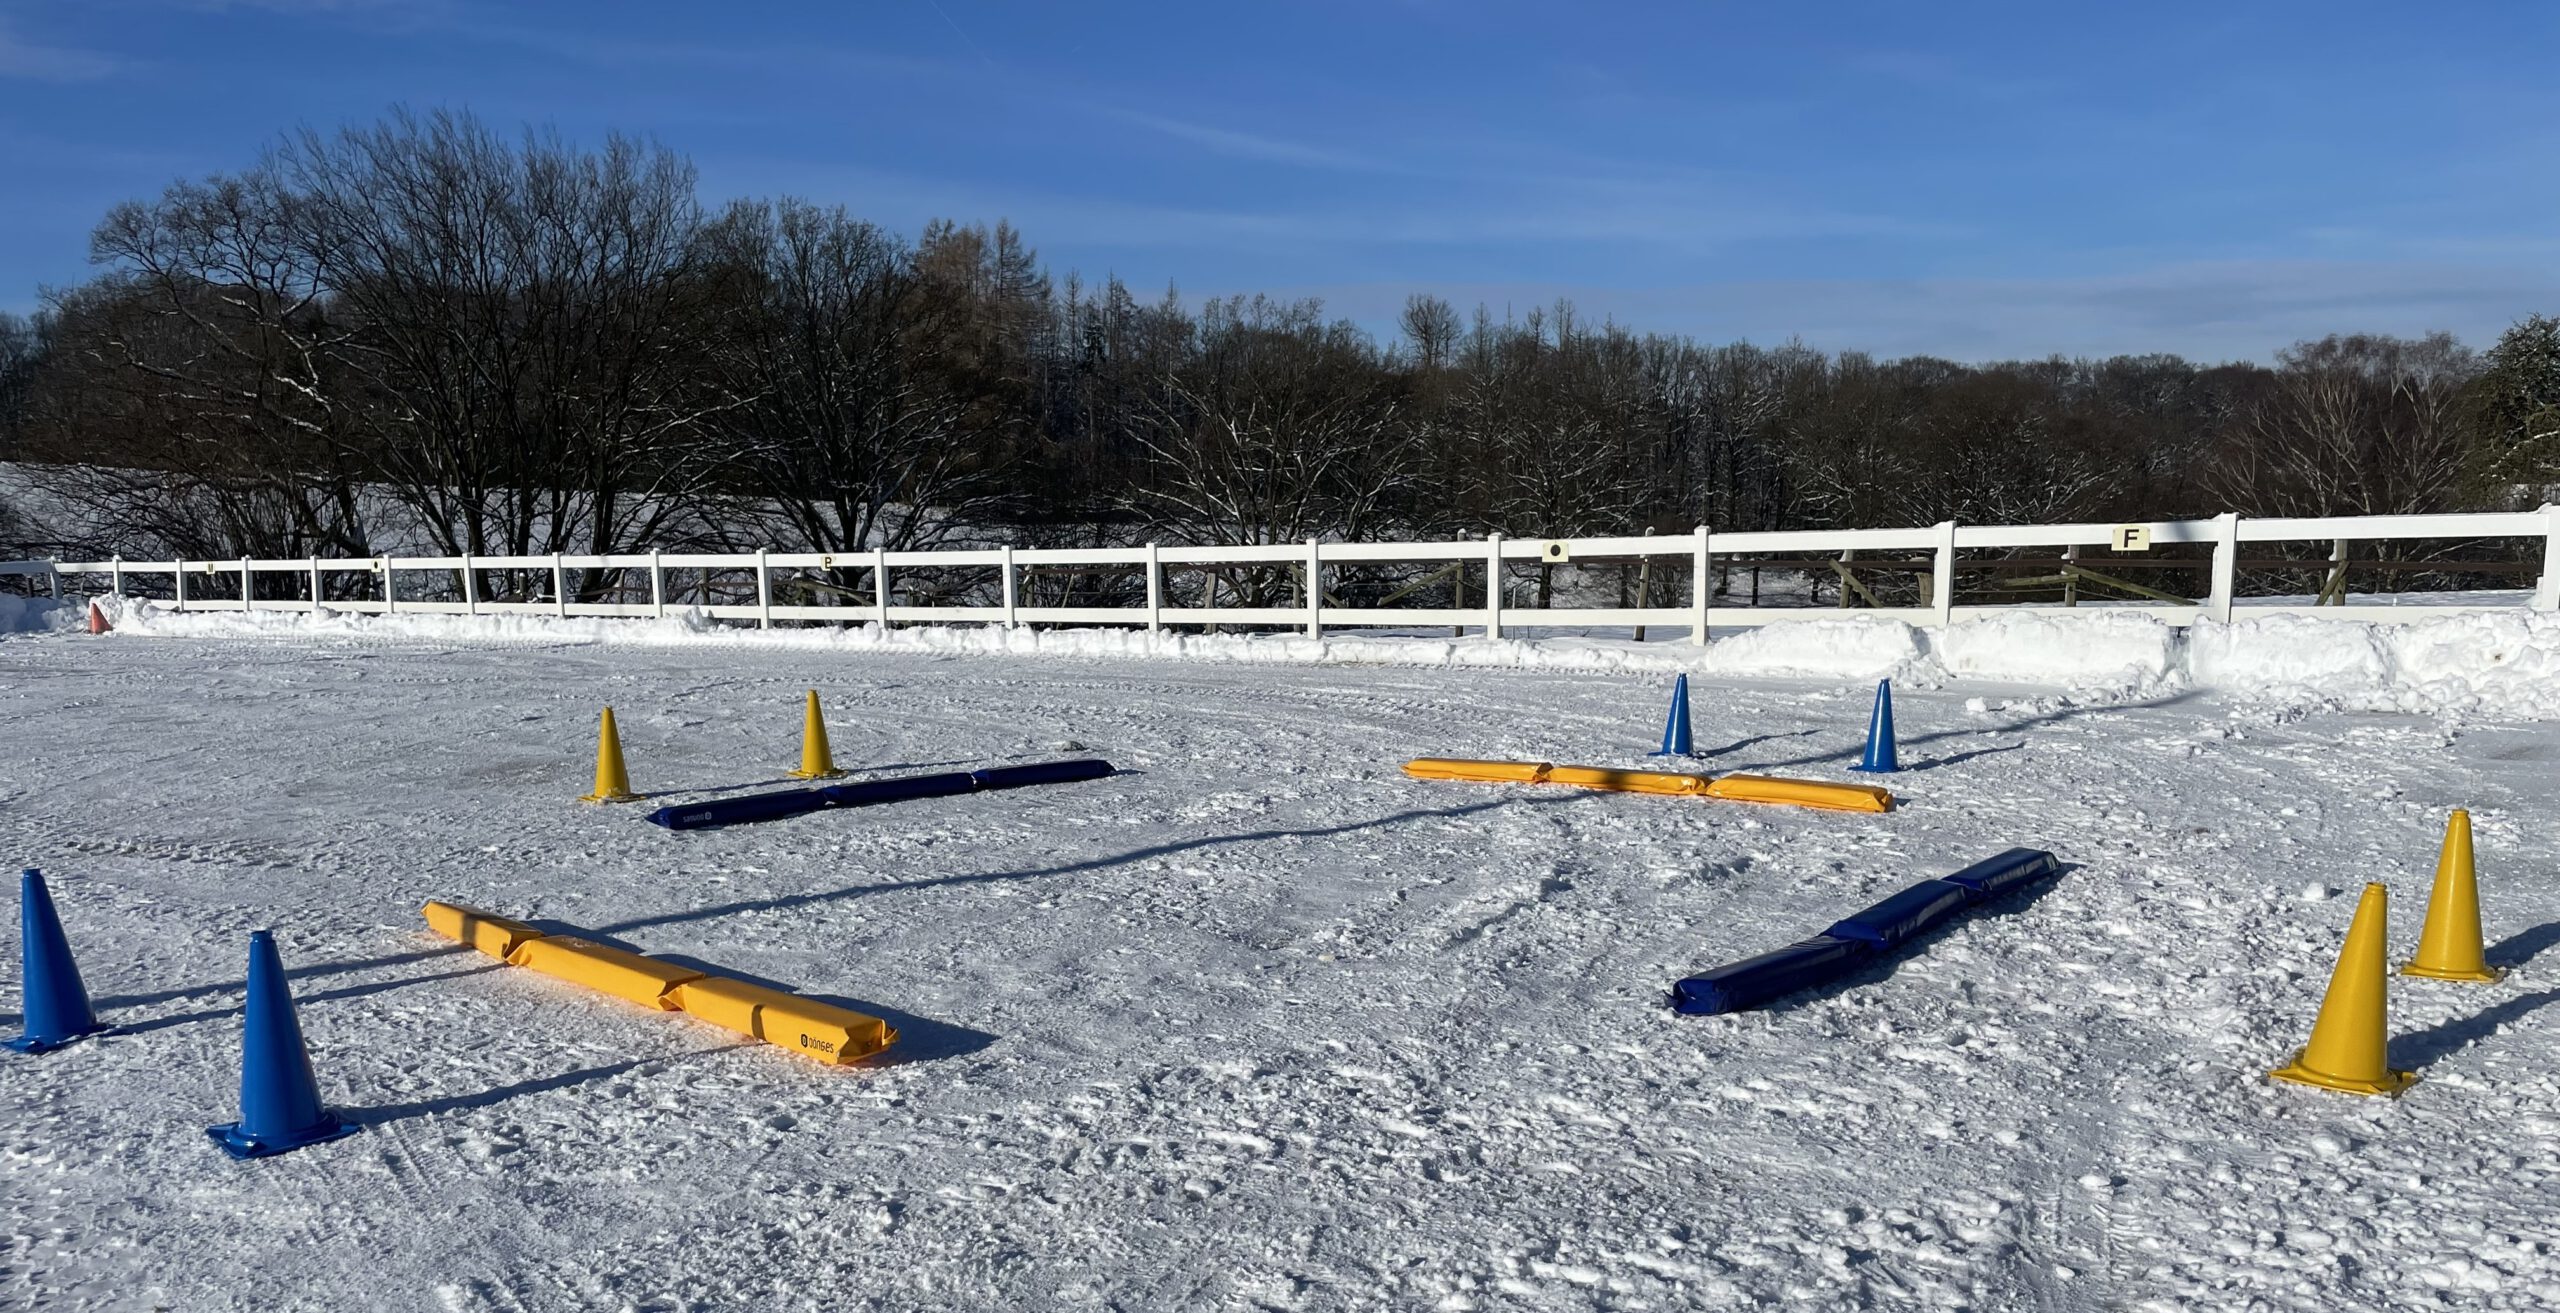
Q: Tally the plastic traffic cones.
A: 9